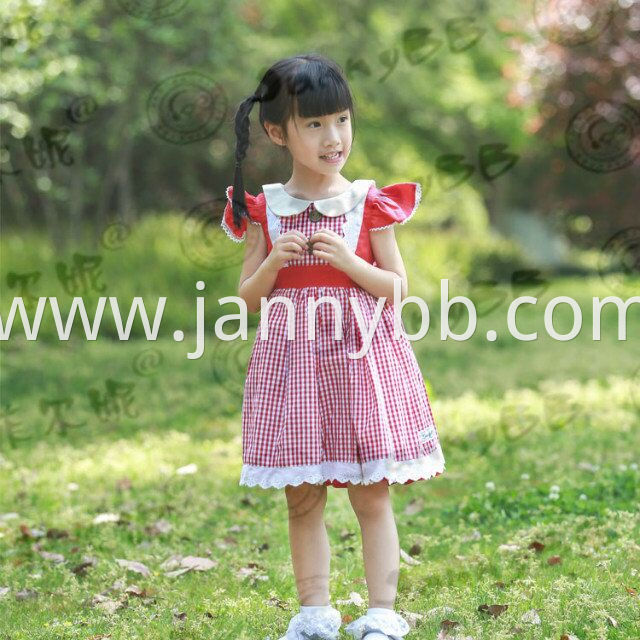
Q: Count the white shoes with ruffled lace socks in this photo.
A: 2